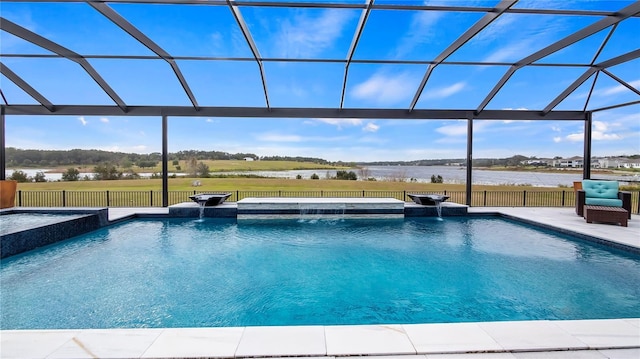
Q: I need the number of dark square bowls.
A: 2